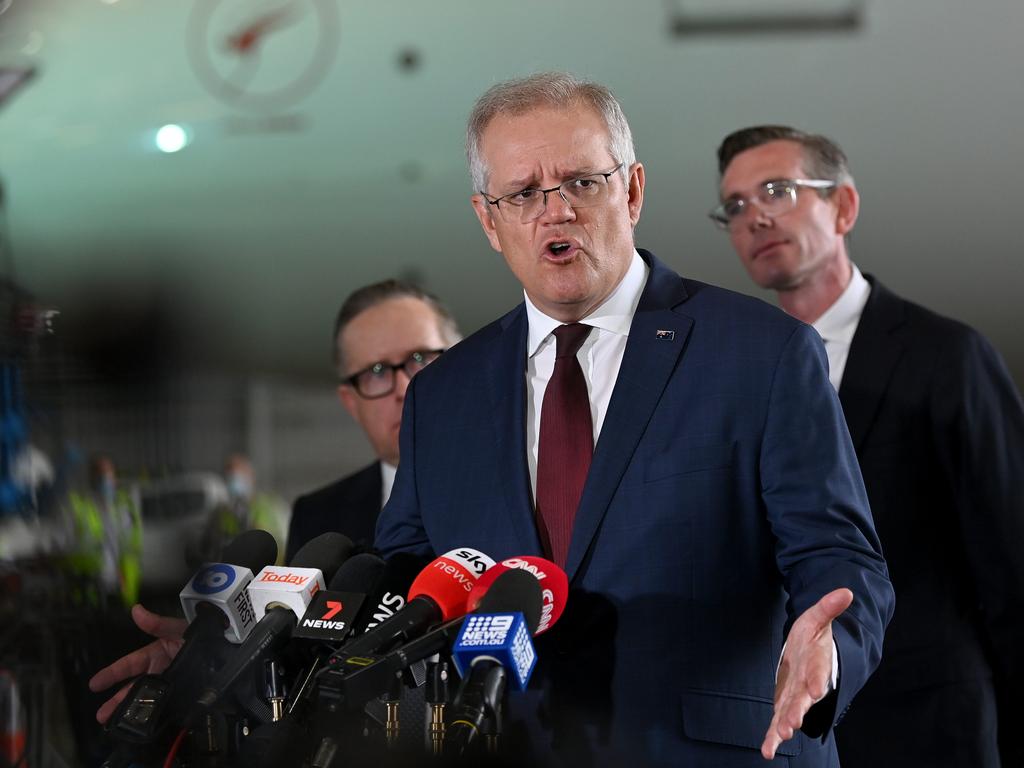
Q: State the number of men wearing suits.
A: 3